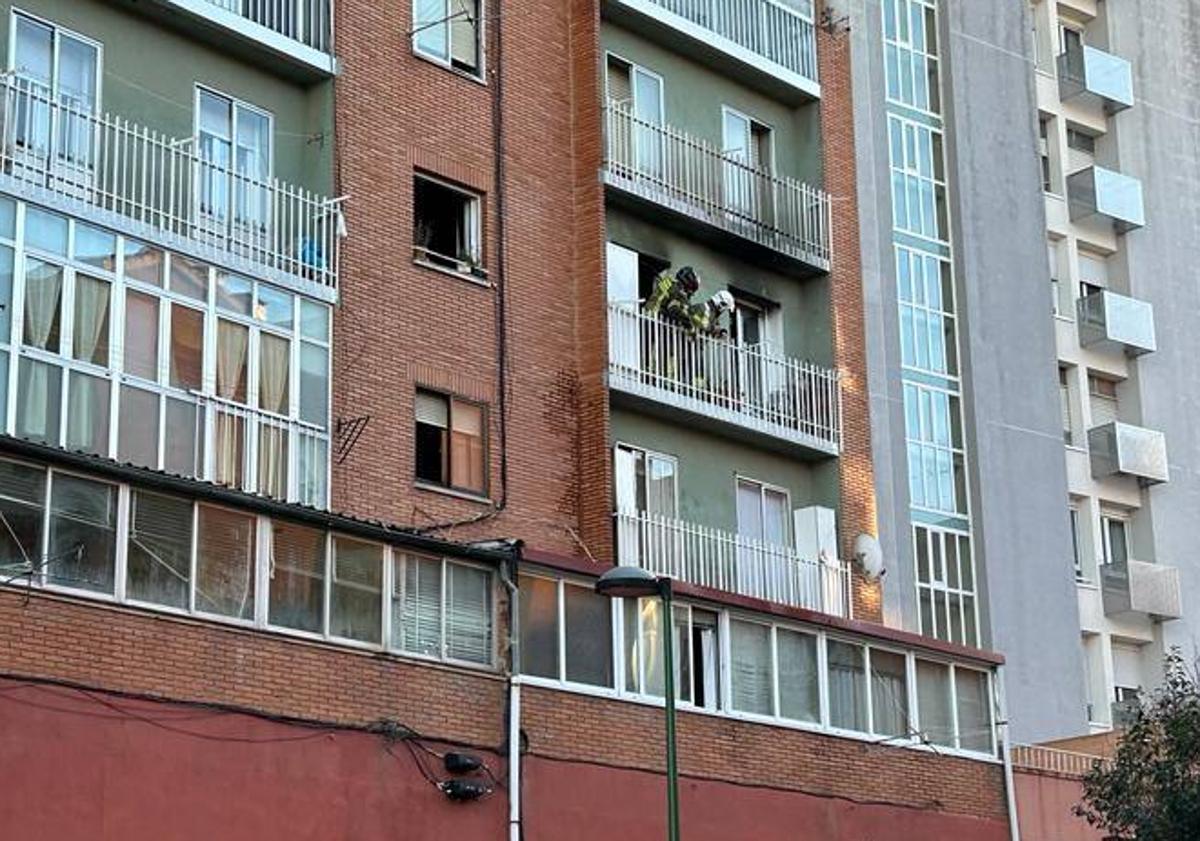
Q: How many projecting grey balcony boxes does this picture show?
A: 5